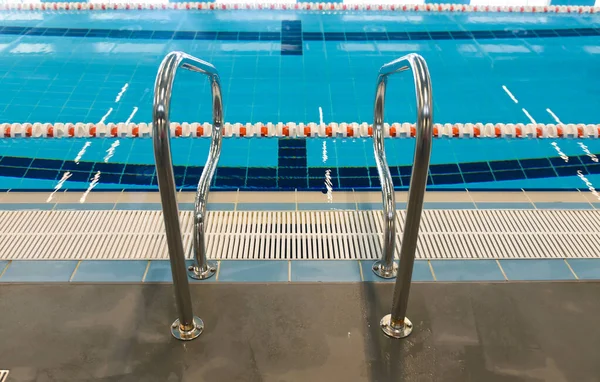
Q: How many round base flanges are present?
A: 4